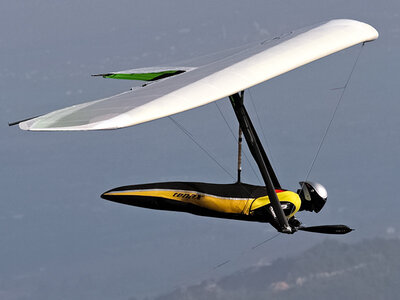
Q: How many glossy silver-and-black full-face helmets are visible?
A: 1